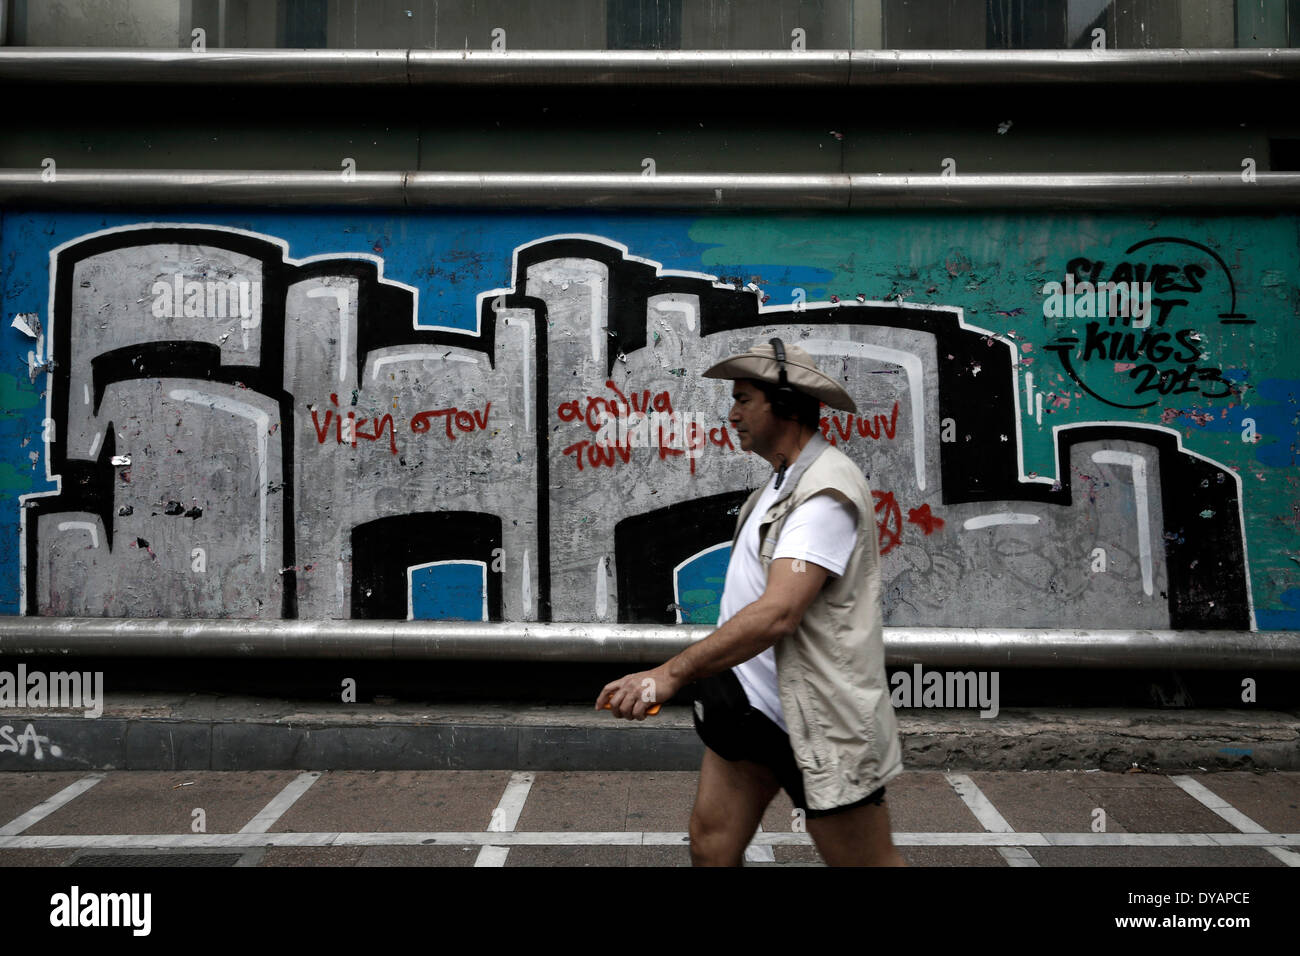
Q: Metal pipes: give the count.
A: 3